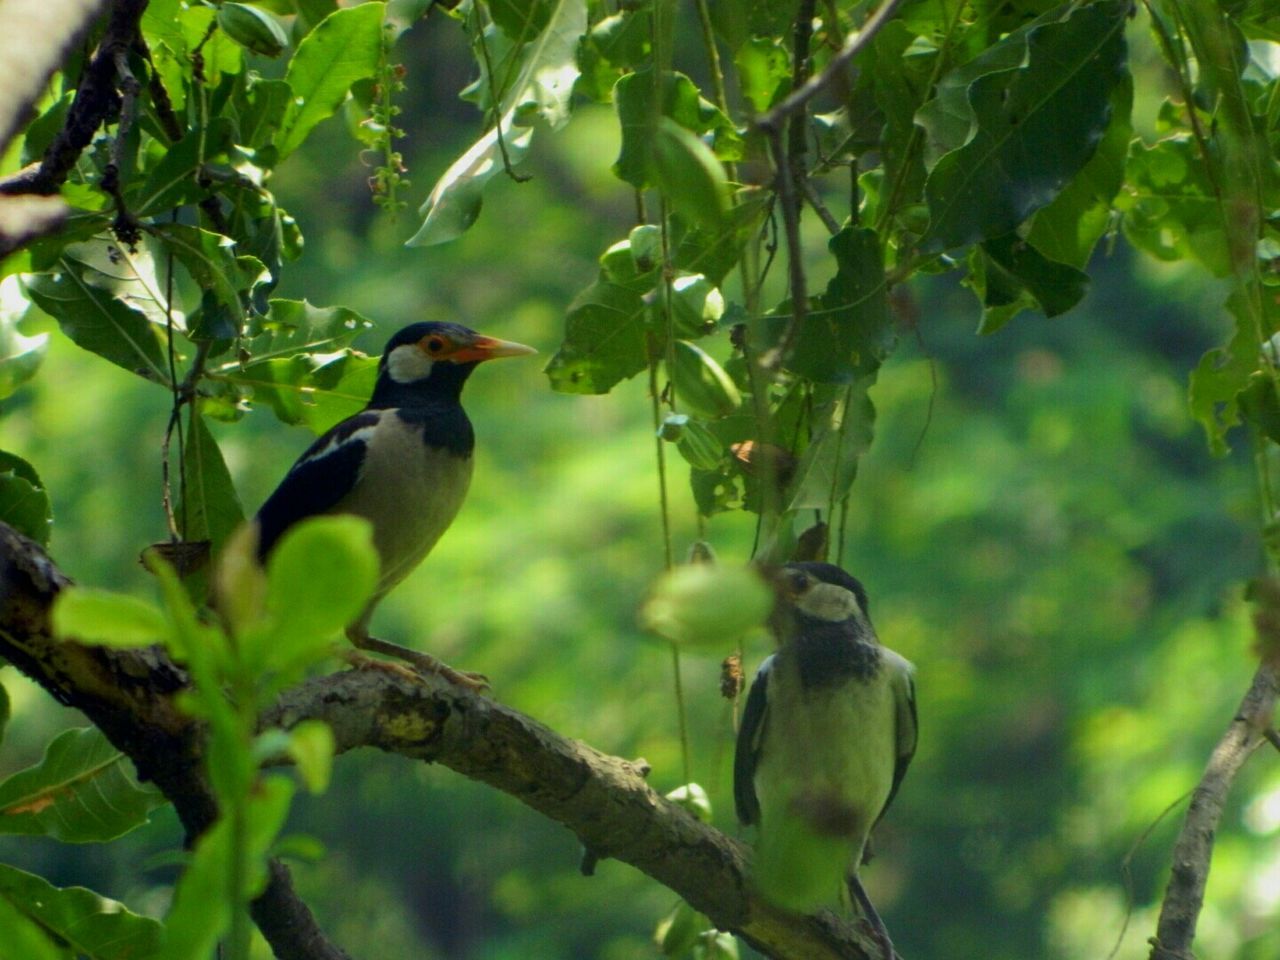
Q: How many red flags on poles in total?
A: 0